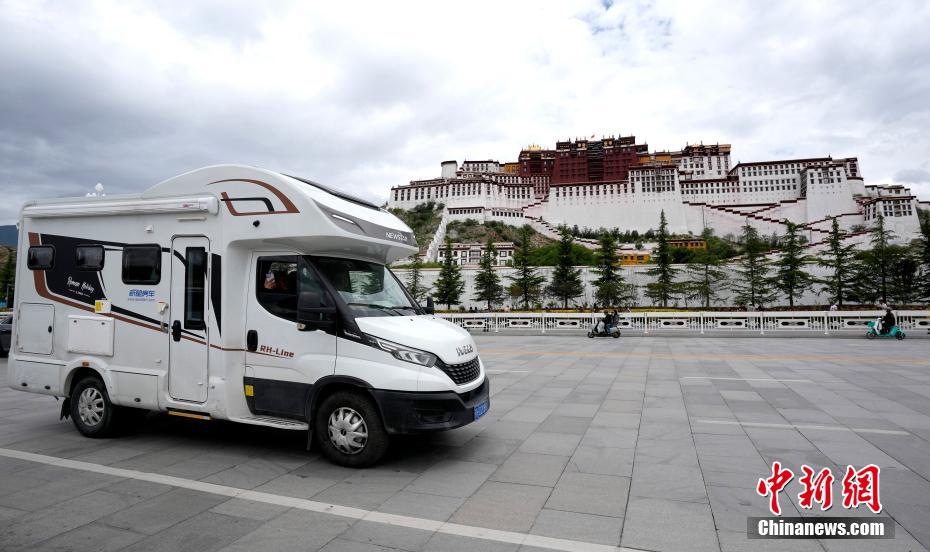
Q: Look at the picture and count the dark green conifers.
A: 13